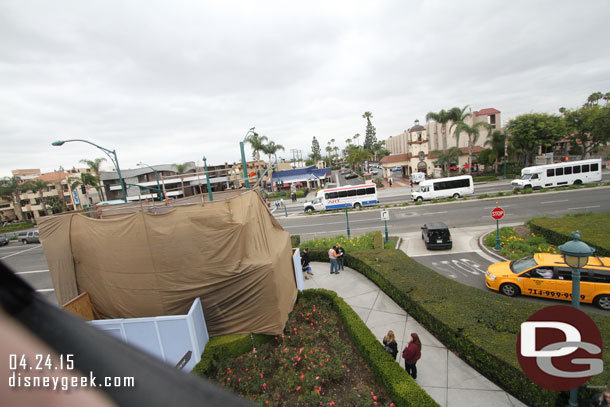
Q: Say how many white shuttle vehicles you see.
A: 3